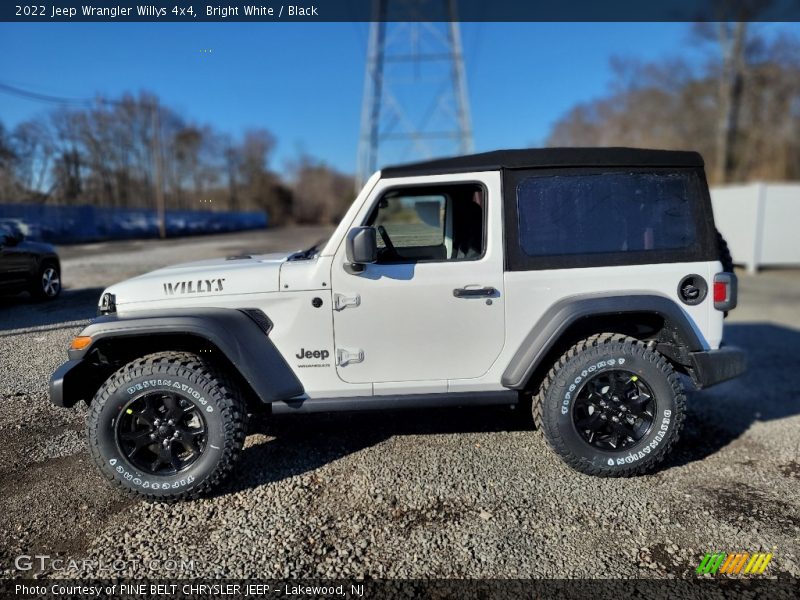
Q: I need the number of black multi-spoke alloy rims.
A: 2